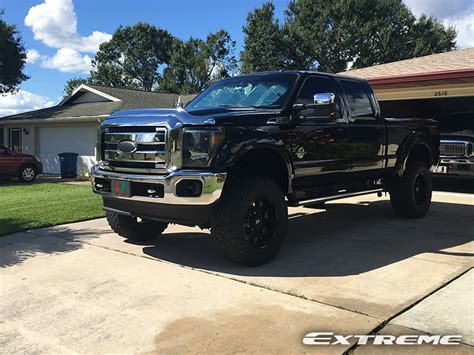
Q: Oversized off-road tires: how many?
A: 3